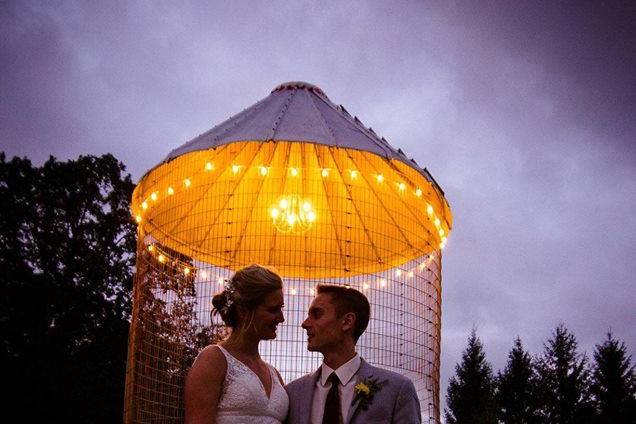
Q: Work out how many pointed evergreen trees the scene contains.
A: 4